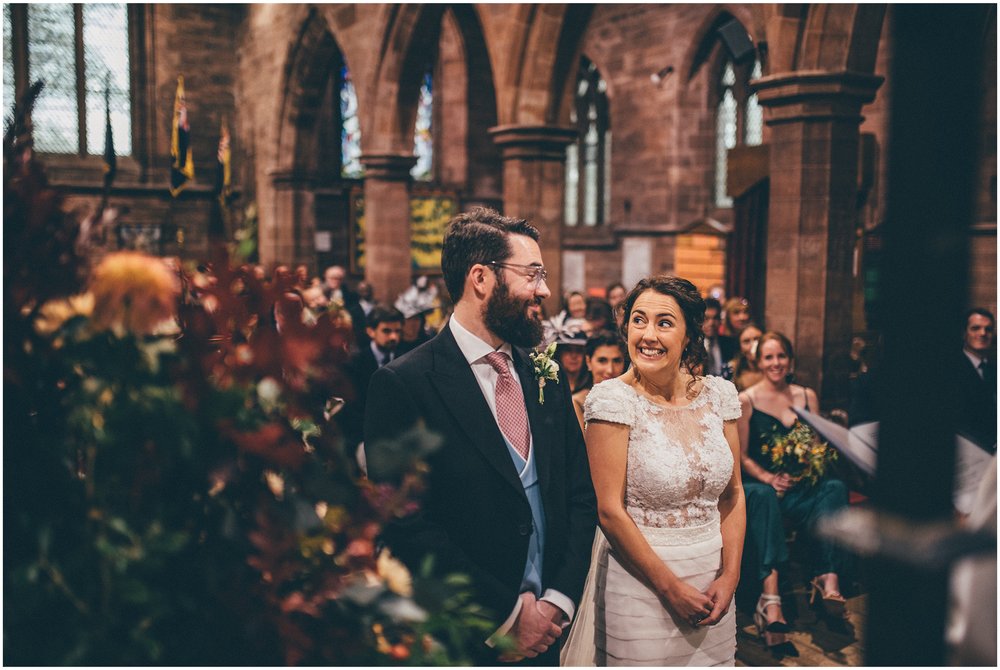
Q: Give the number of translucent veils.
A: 1